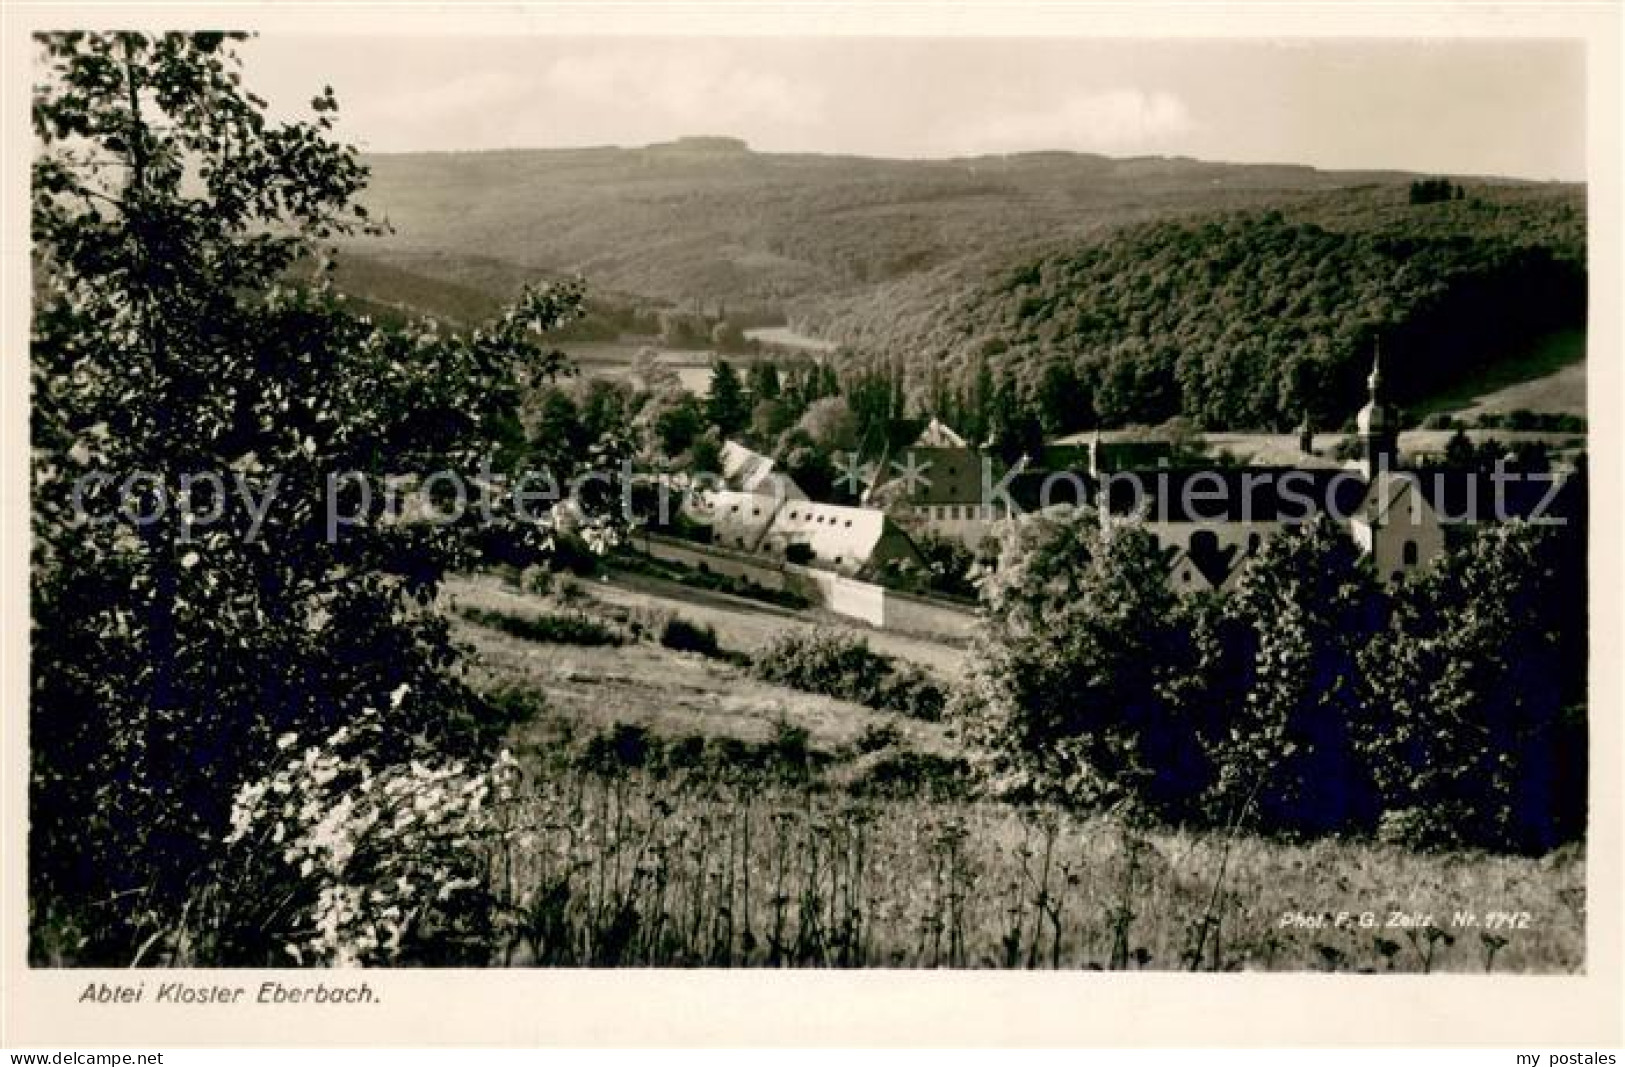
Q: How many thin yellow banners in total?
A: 0